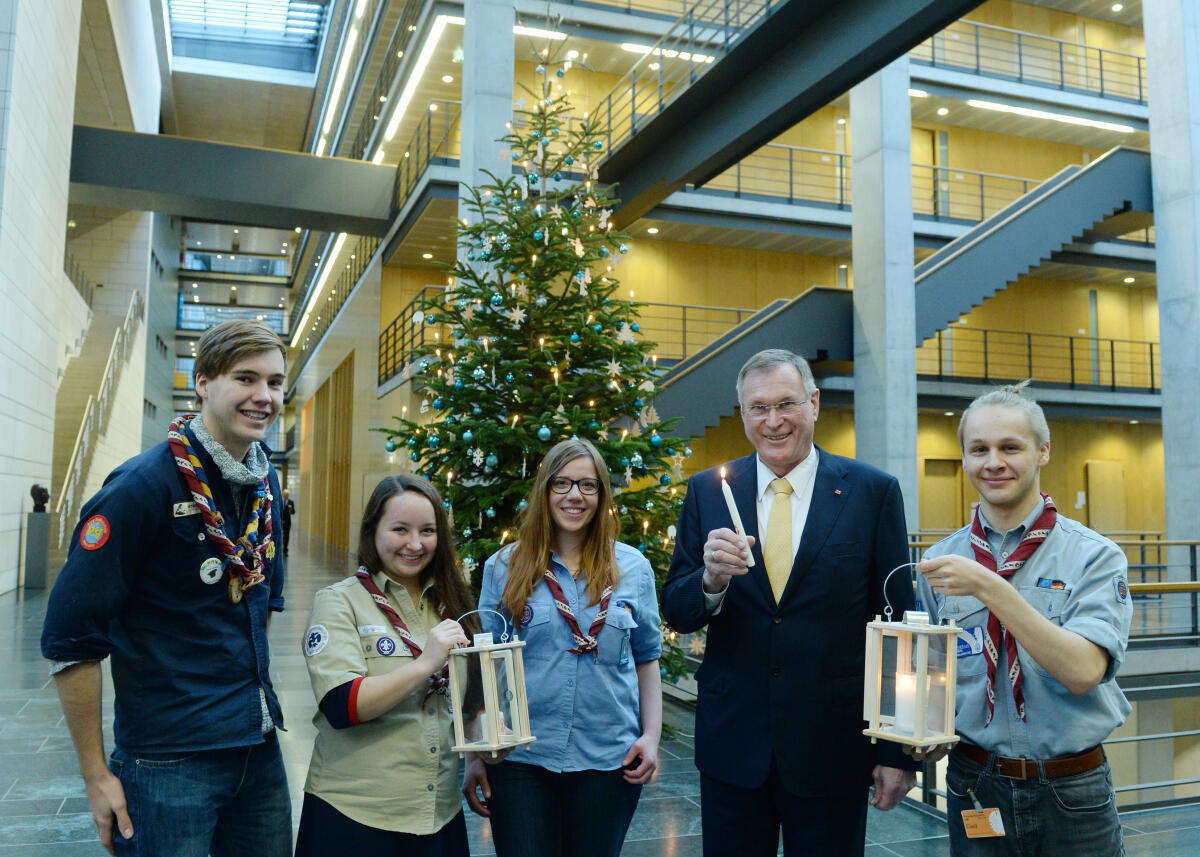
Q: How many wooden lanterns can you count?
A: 2